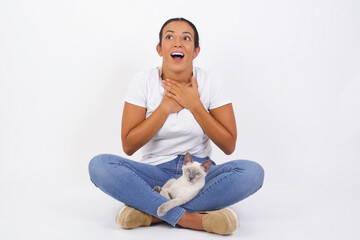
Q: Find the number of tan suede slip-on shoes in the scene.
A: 2